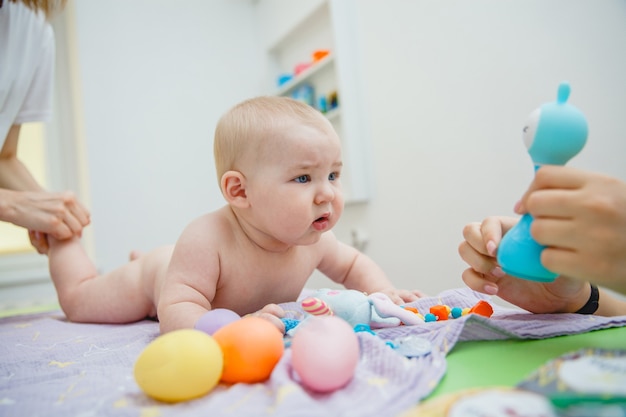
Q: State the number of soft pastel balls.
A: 4